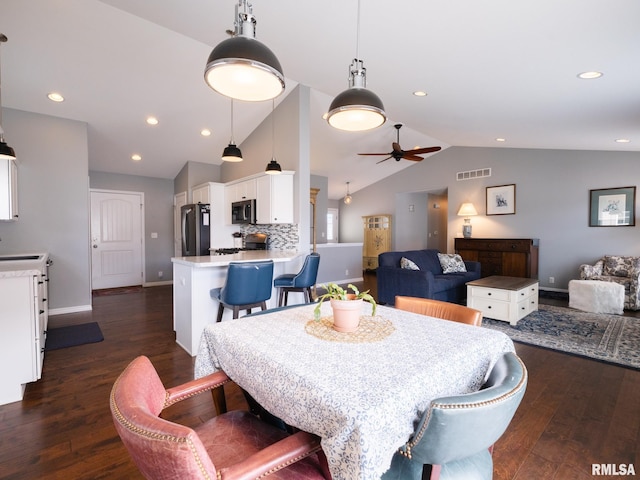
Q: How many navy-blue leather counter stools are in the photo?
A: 2